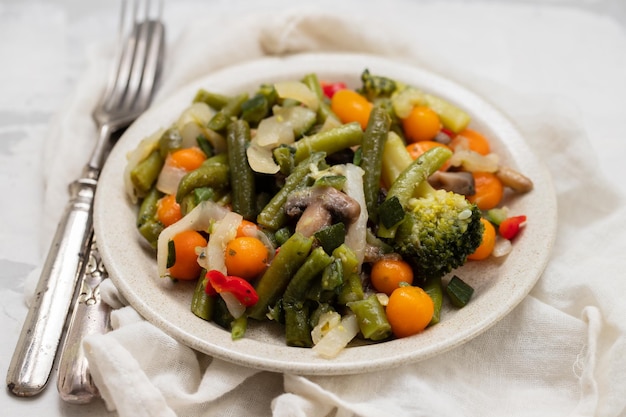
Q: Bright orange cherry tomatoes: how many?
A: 13